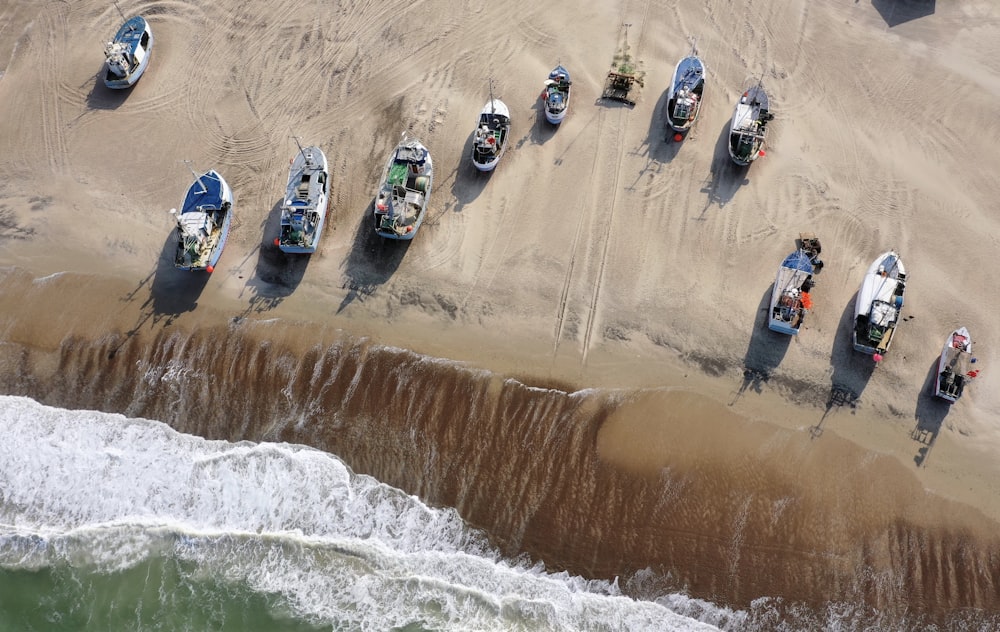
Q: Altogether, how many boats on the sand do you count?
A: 11